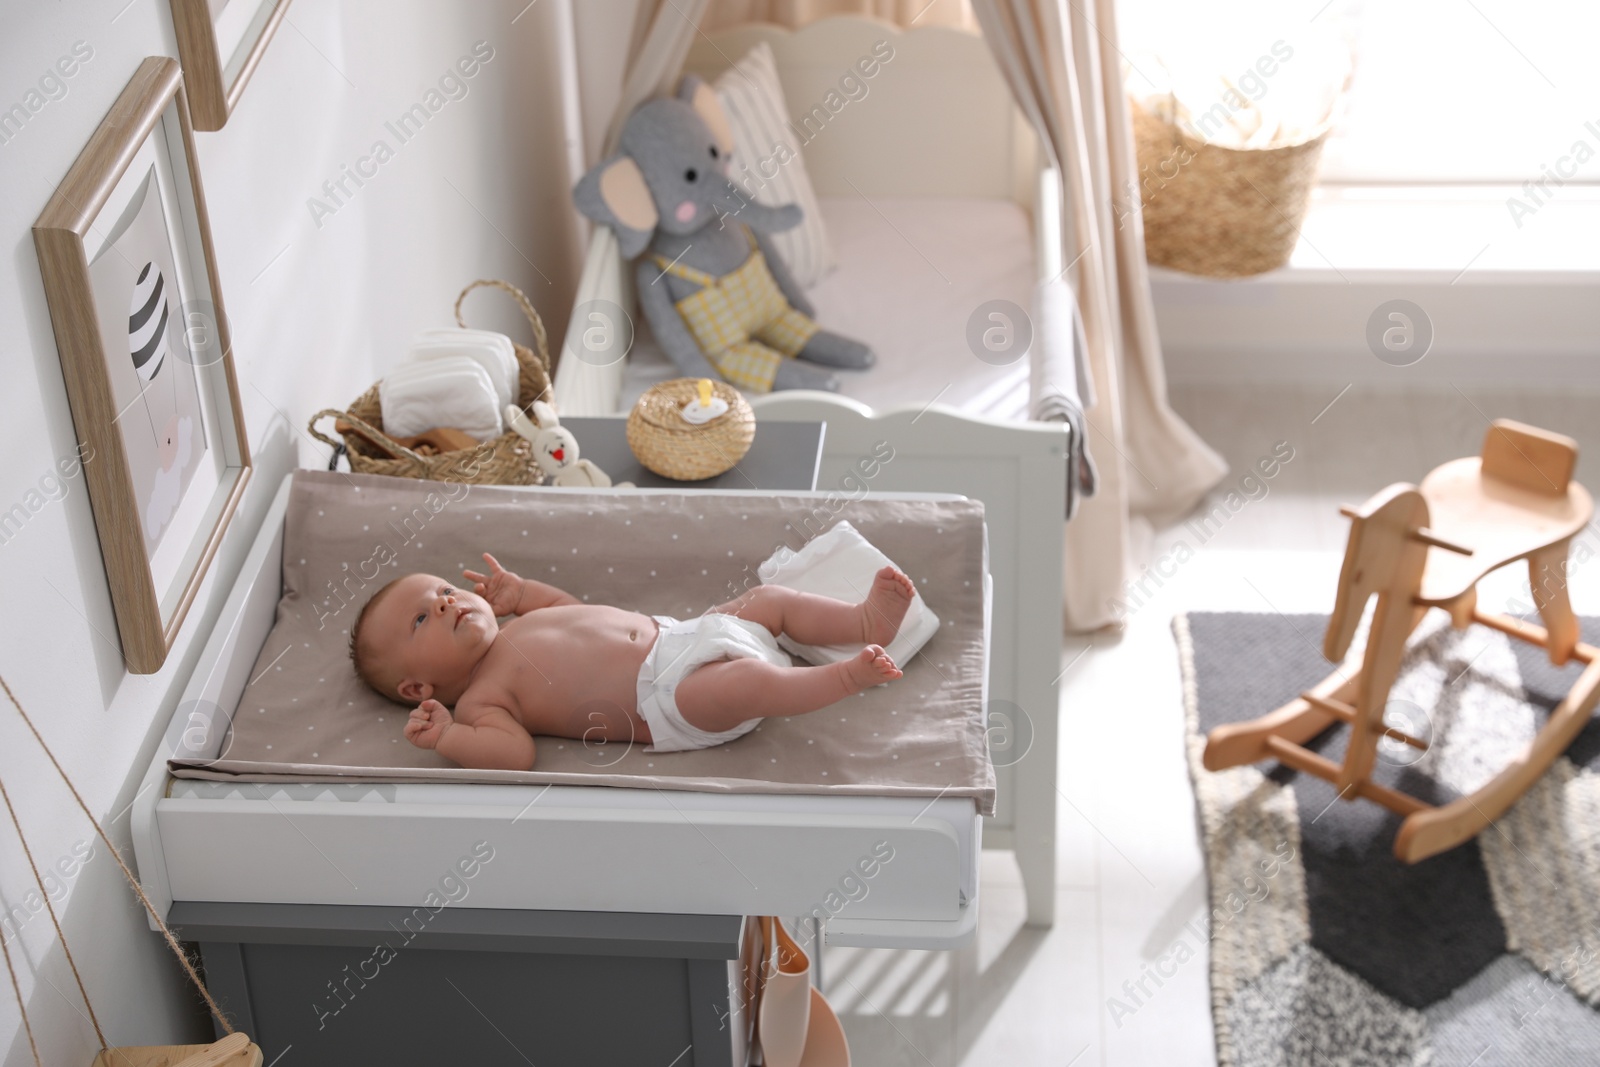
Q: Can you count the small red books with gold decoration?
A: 0